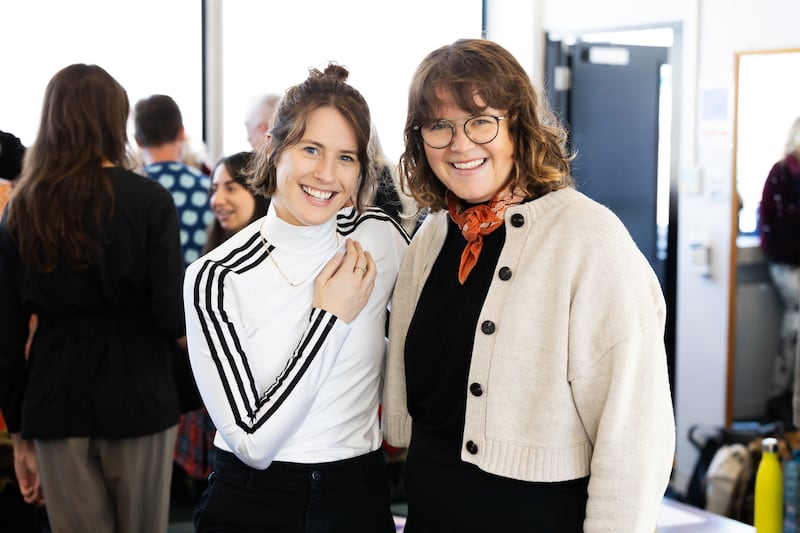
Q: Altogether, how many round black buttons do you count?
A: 5